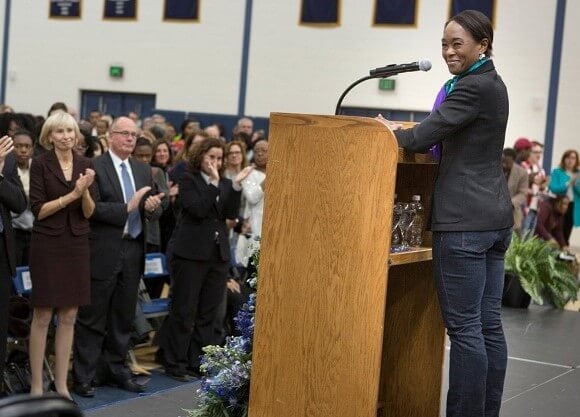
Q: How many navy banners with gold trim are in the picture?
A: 6